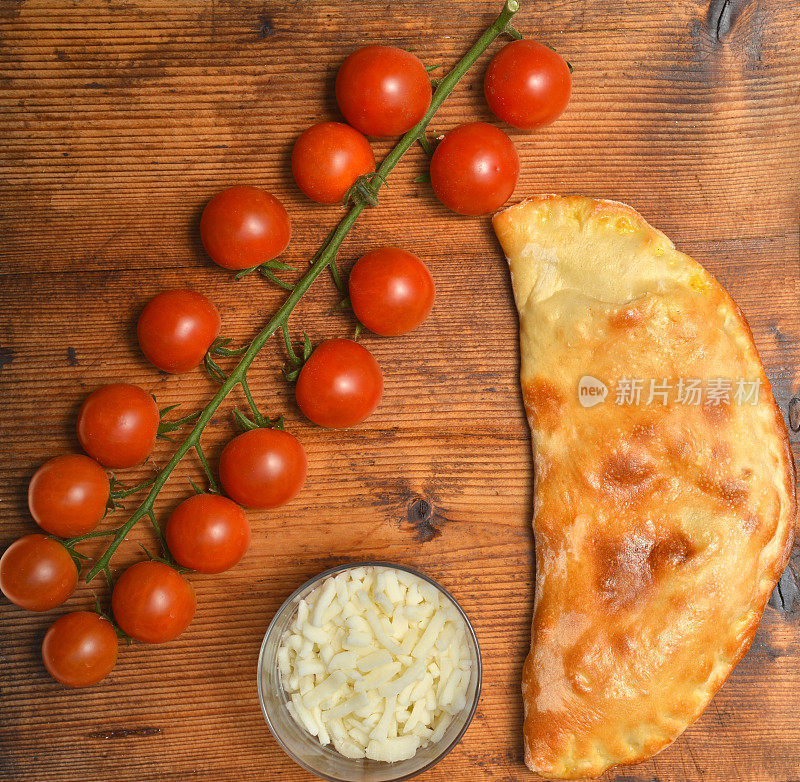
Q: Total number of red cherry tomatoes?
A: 15